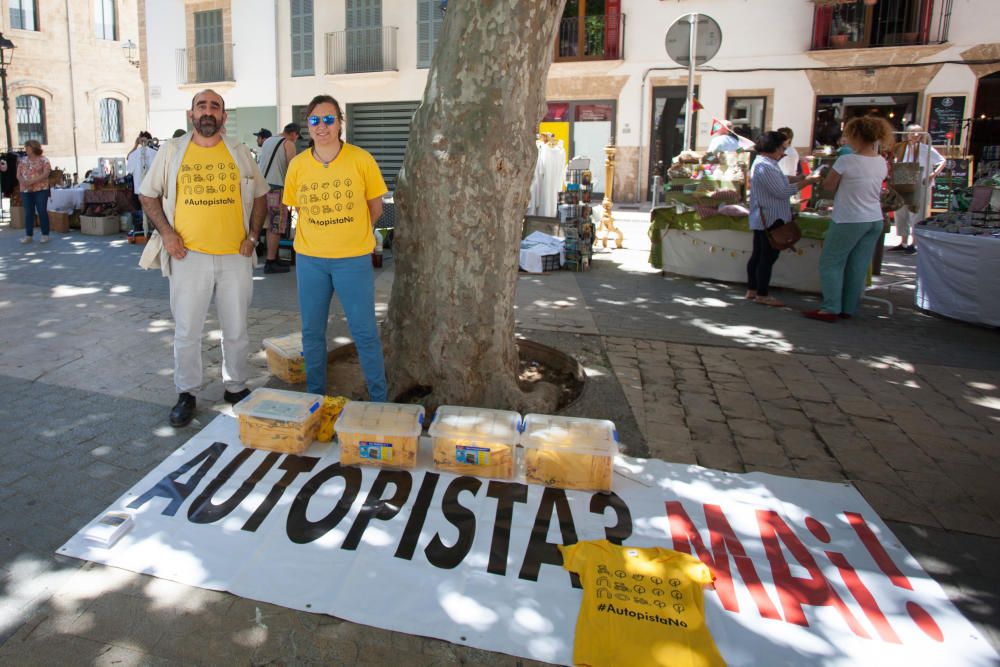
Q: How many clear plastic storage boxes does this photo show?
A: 5